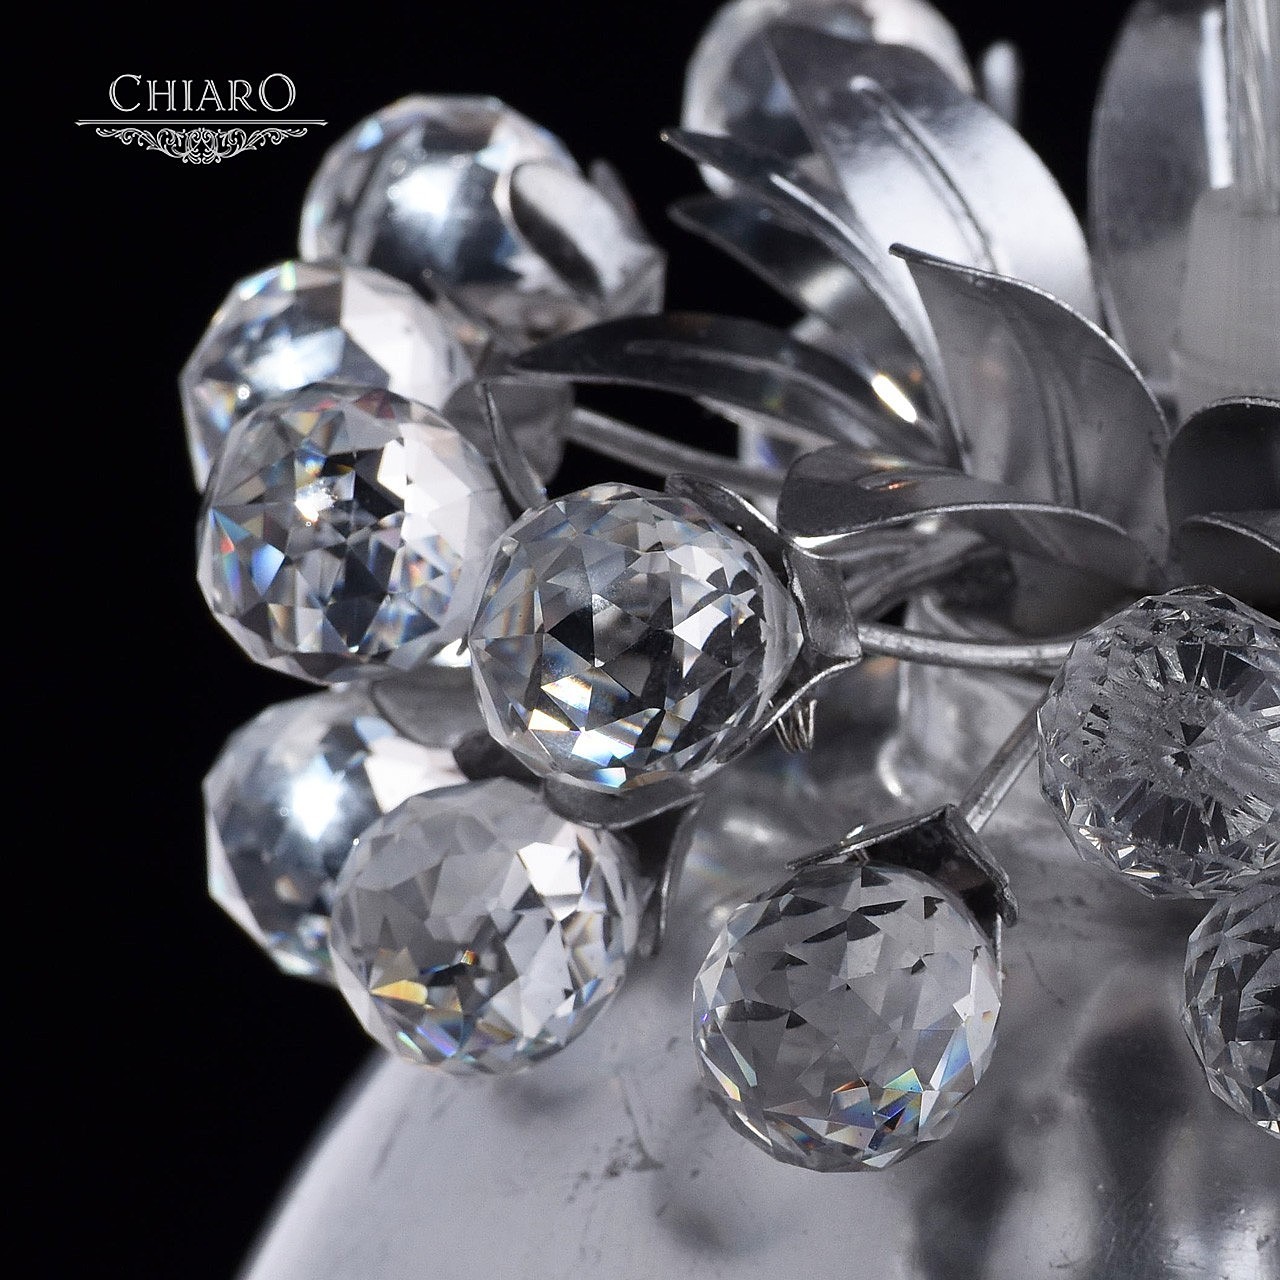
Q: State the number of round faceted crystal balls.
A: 10